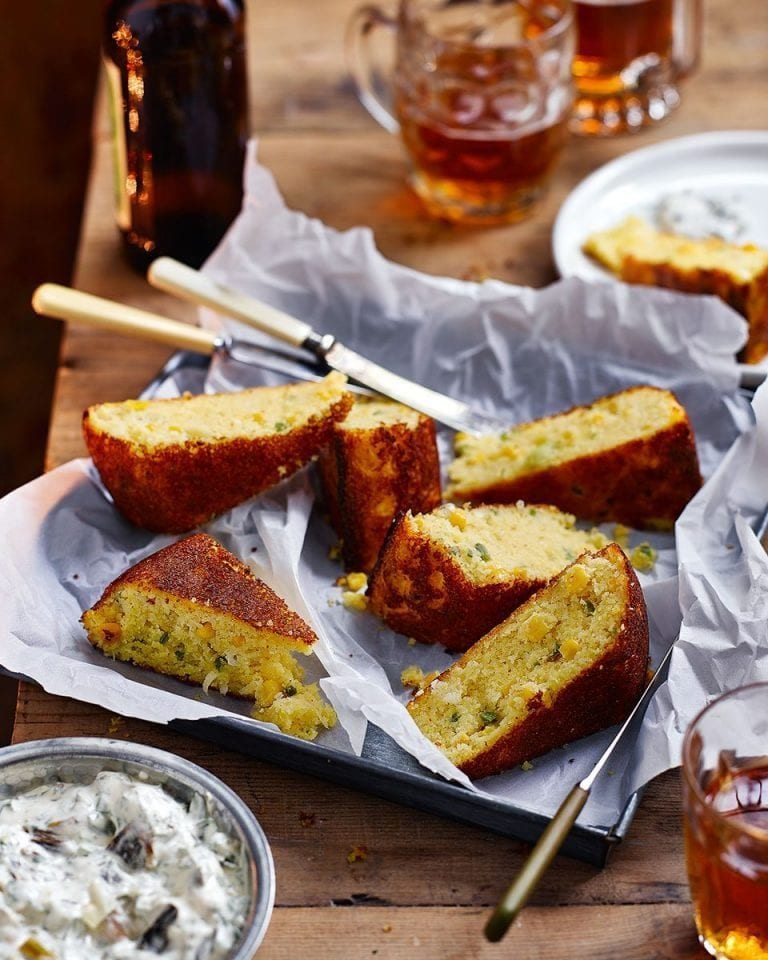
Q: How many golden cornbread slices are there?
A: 7